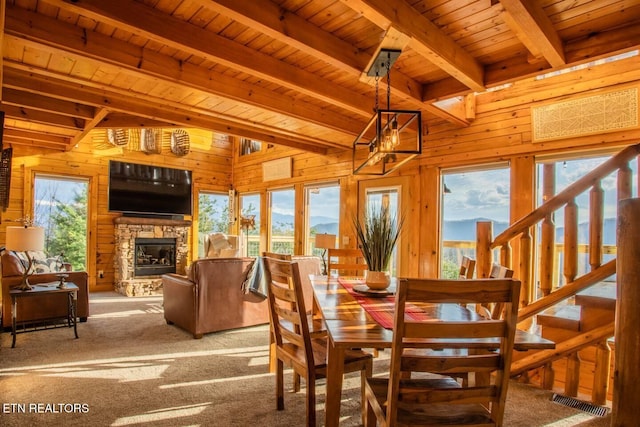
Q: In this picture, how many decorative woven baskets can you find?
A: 3